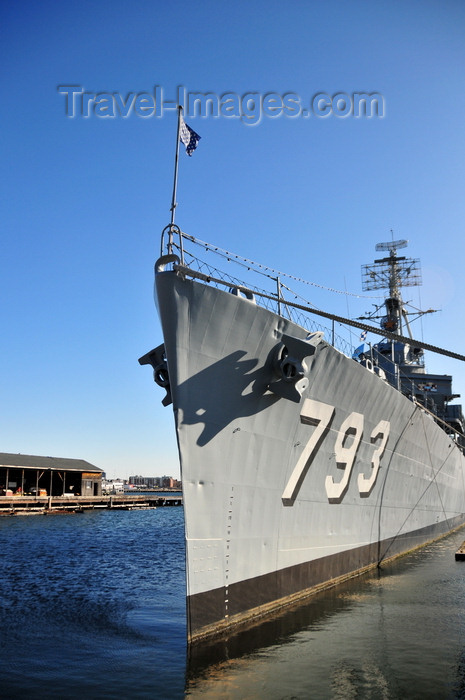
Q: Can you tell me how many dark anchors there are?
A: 2